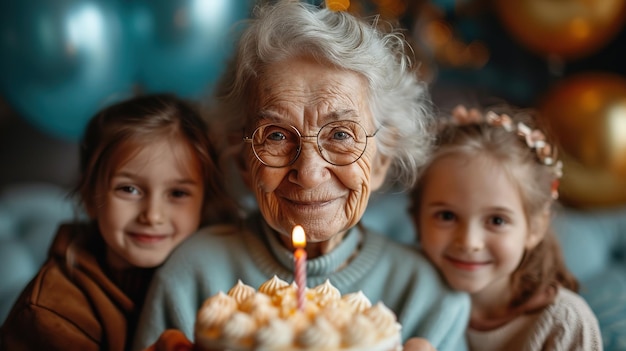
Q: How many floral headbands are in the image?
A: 1